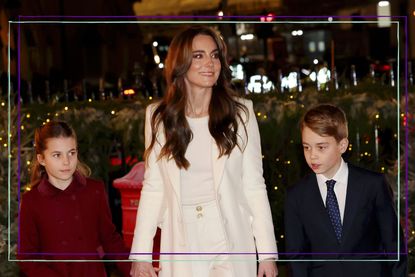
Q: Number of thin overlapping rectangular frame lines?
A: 2